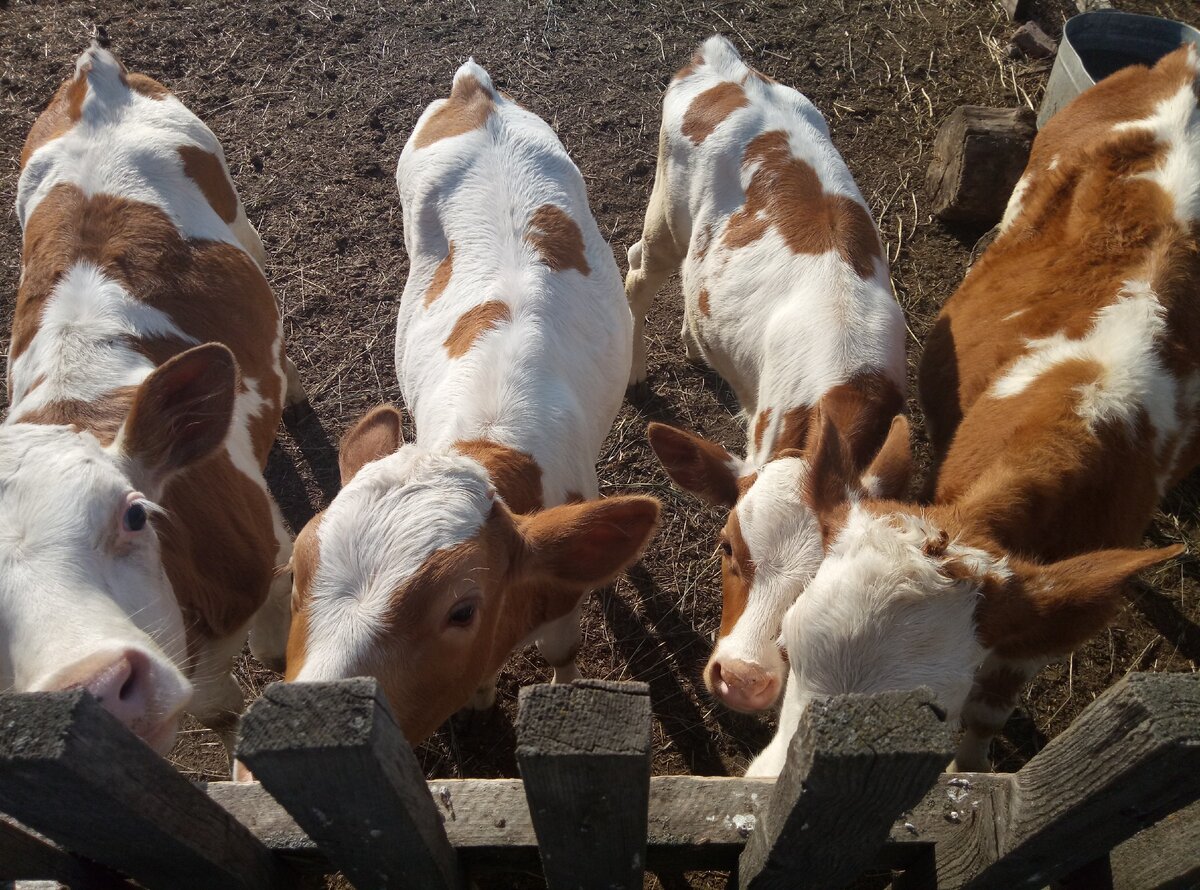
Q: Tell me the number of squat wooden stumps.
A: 1